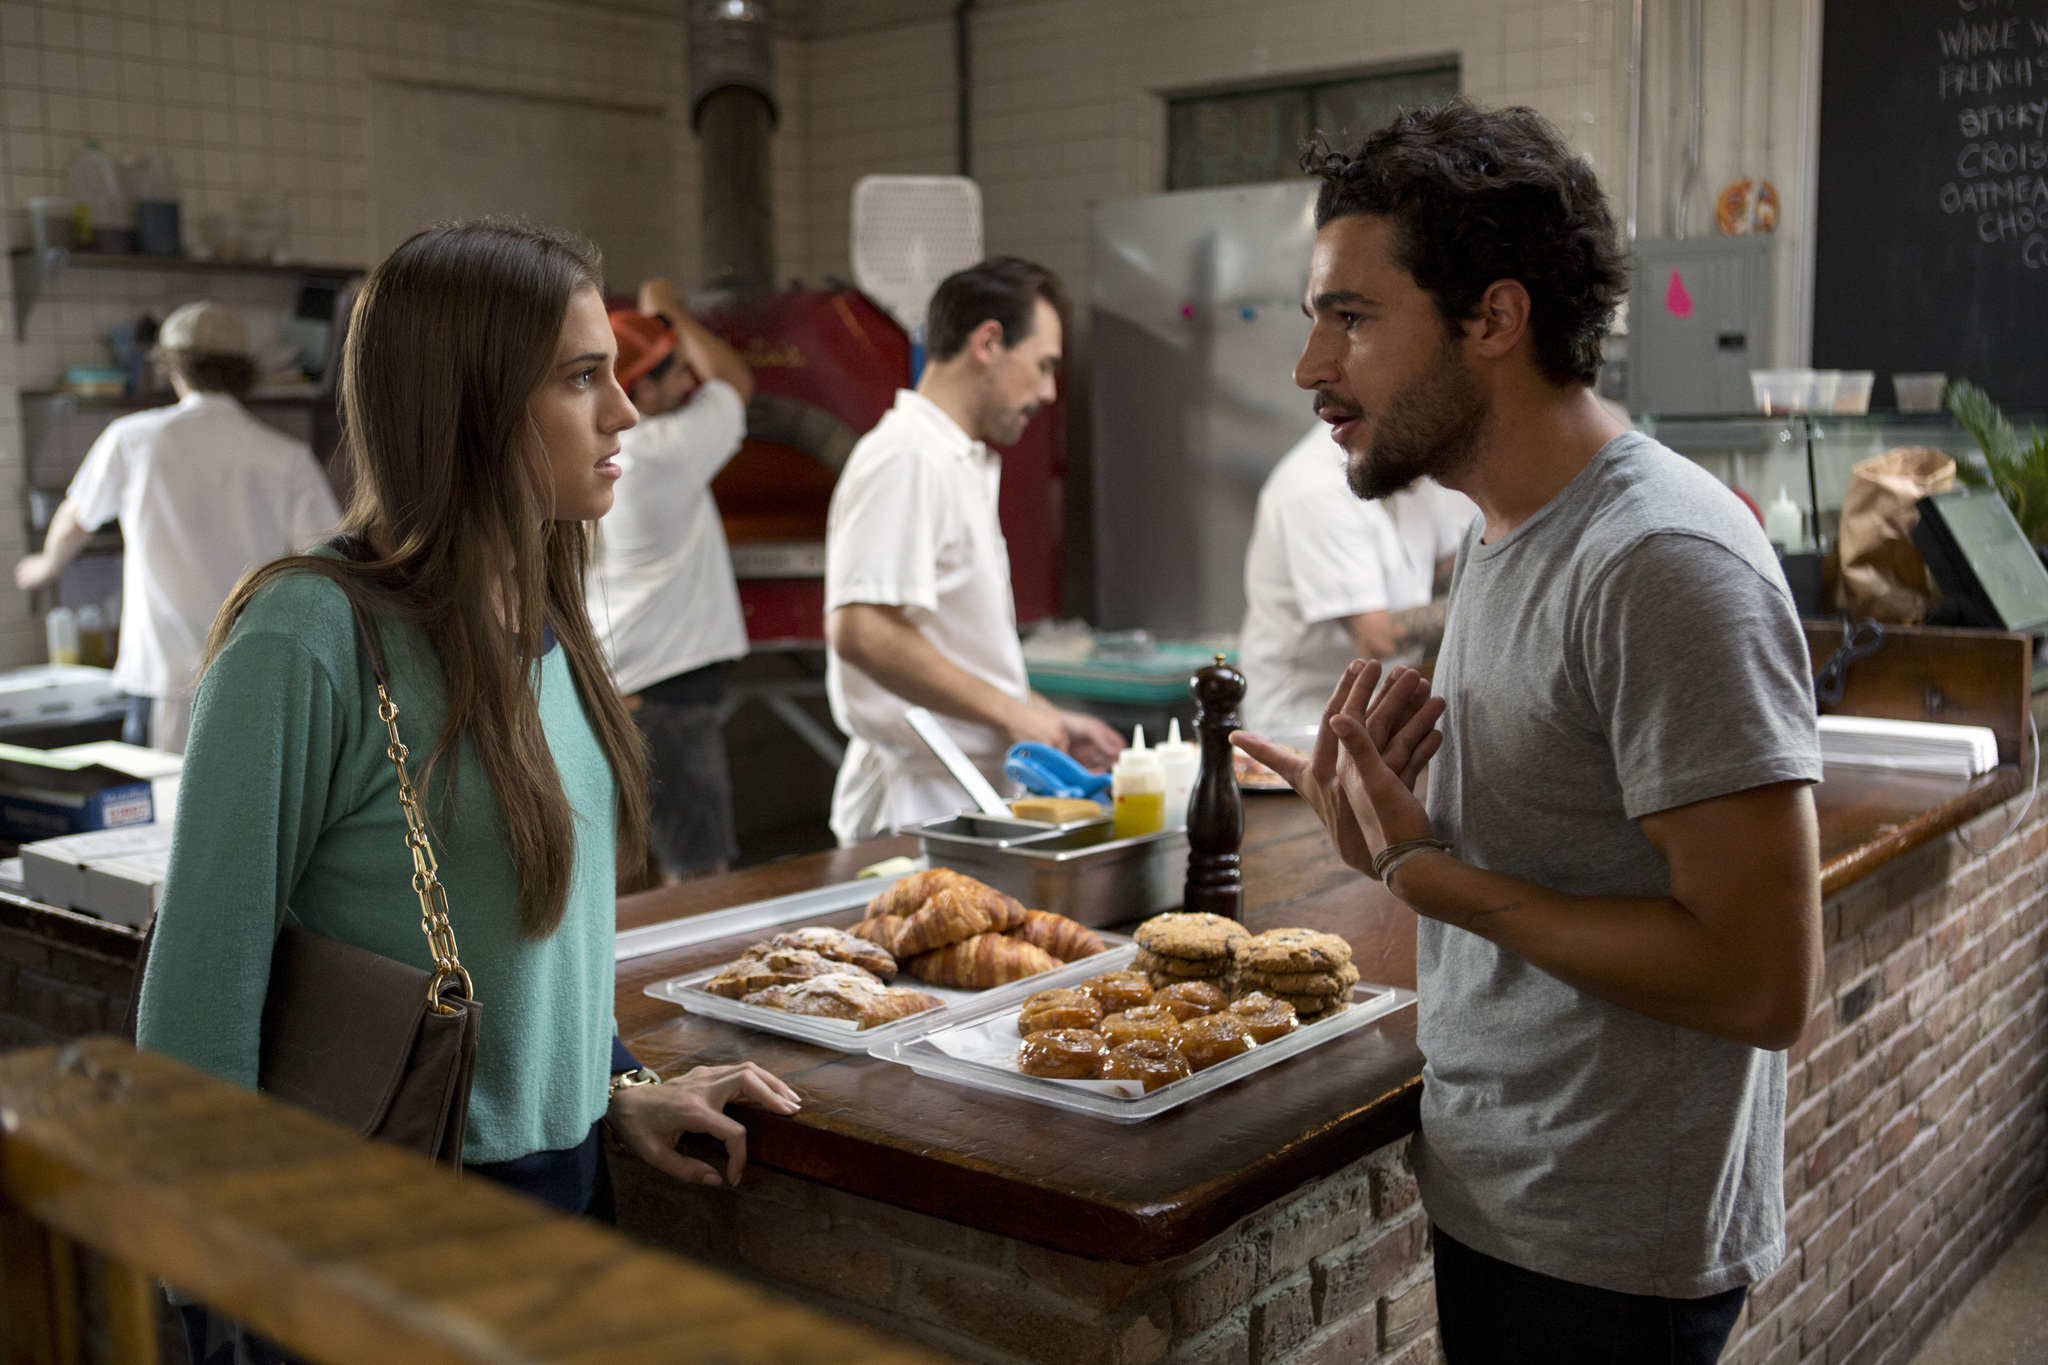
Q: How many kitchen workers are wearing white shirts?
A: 4